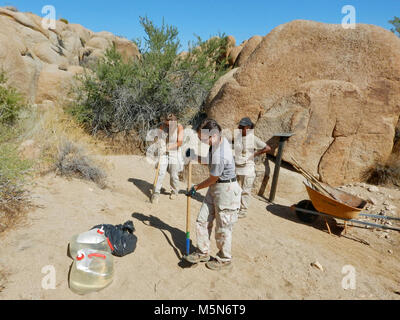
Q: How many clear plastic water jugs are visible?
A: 2